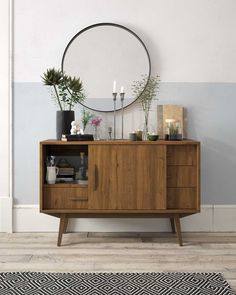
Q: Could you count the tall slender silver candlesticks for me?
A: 2